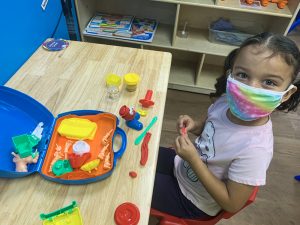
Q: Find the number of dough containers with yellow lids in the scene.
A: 2